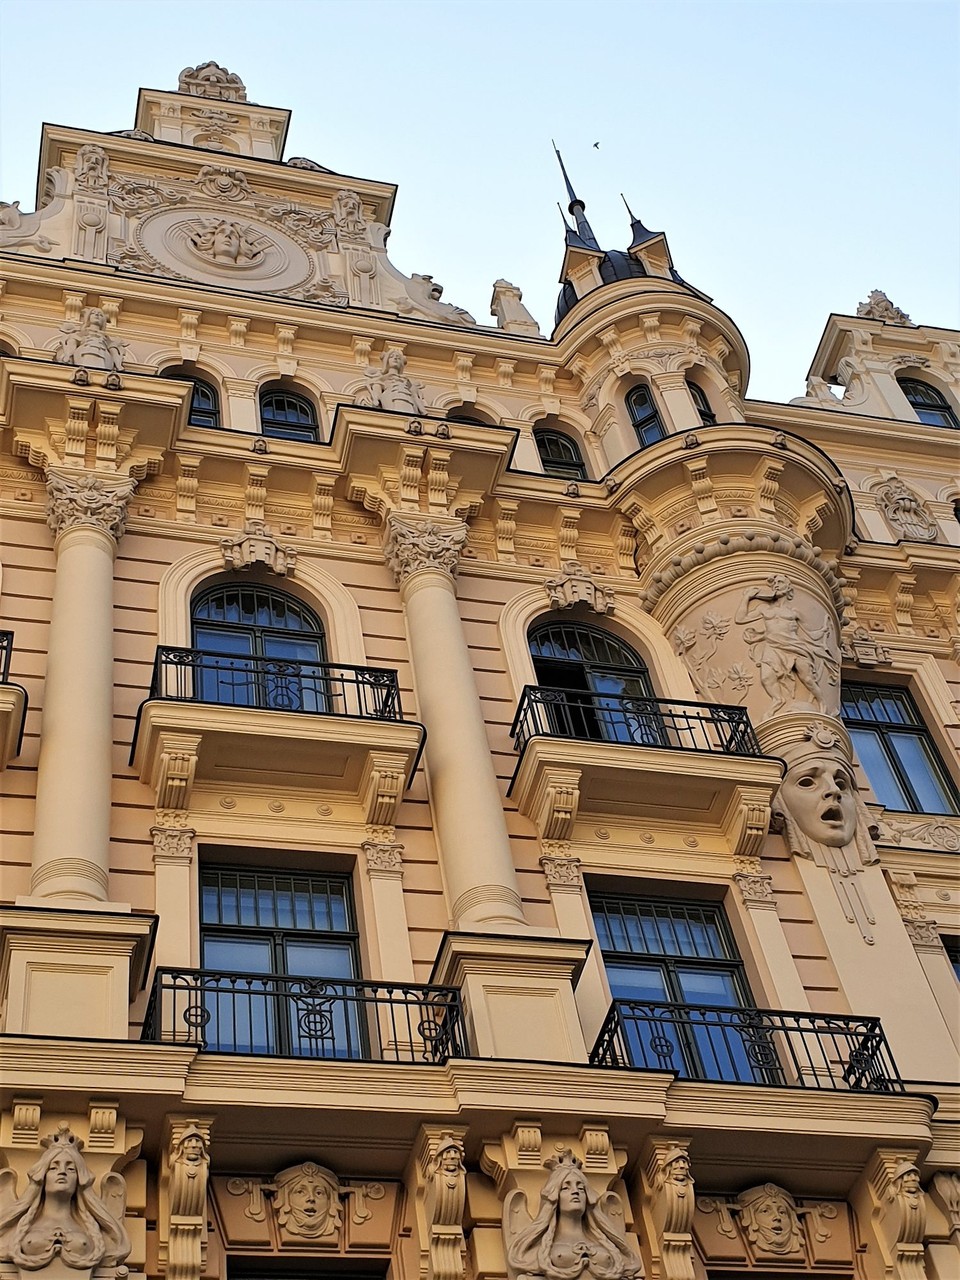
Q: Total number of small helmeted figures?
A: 4